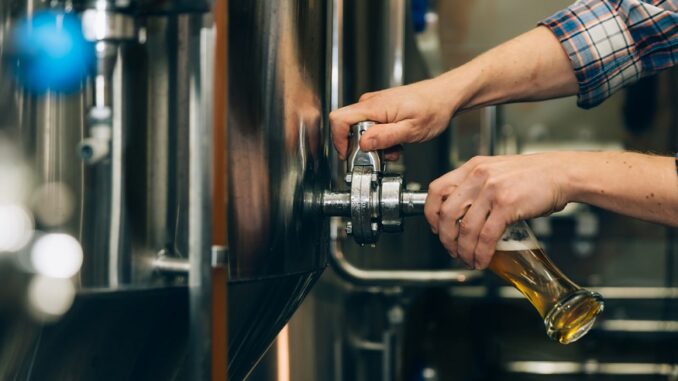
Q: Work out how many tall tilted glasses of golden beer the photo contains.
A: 1